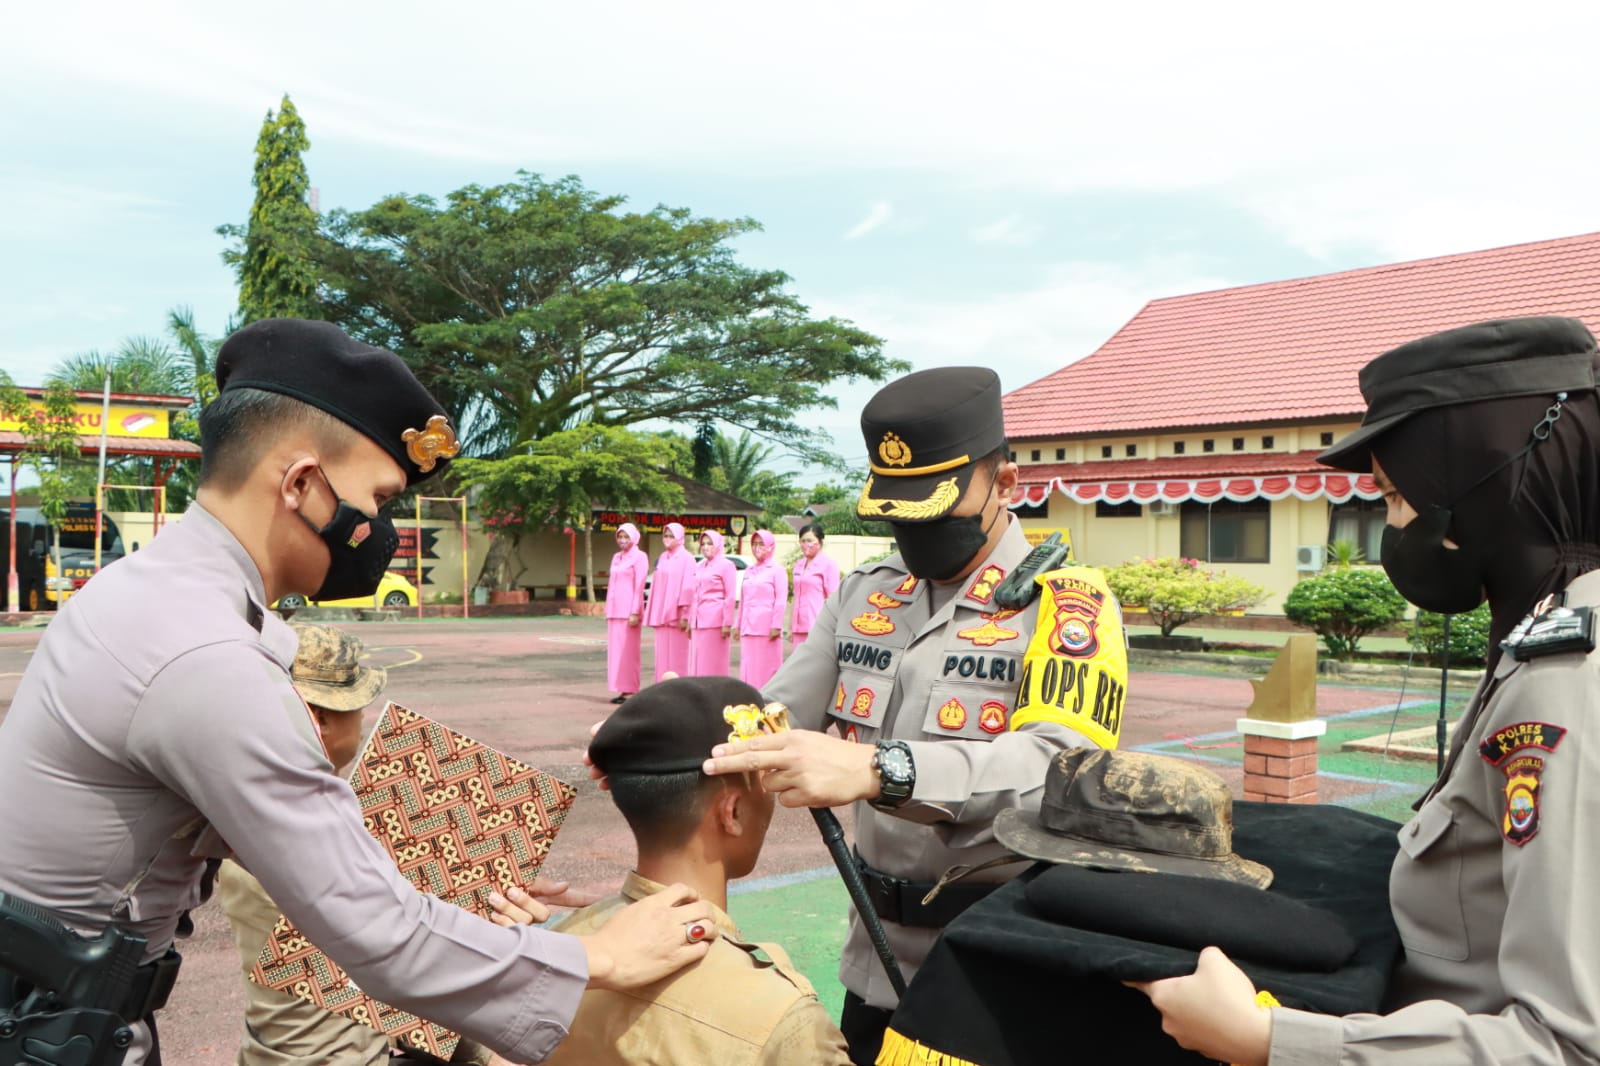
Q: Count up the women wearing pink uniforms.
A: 5